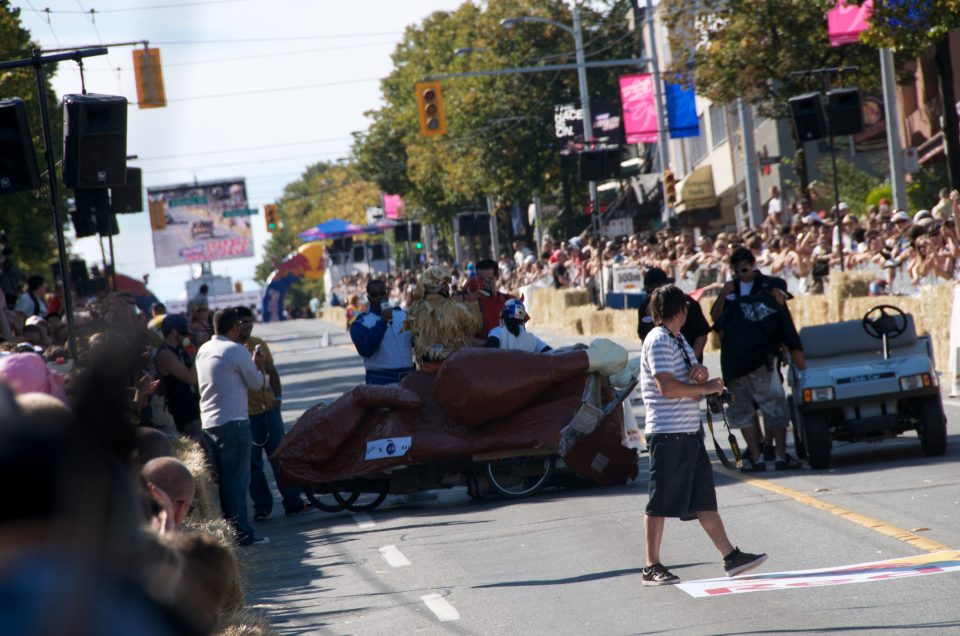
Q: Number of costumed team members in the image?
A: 4